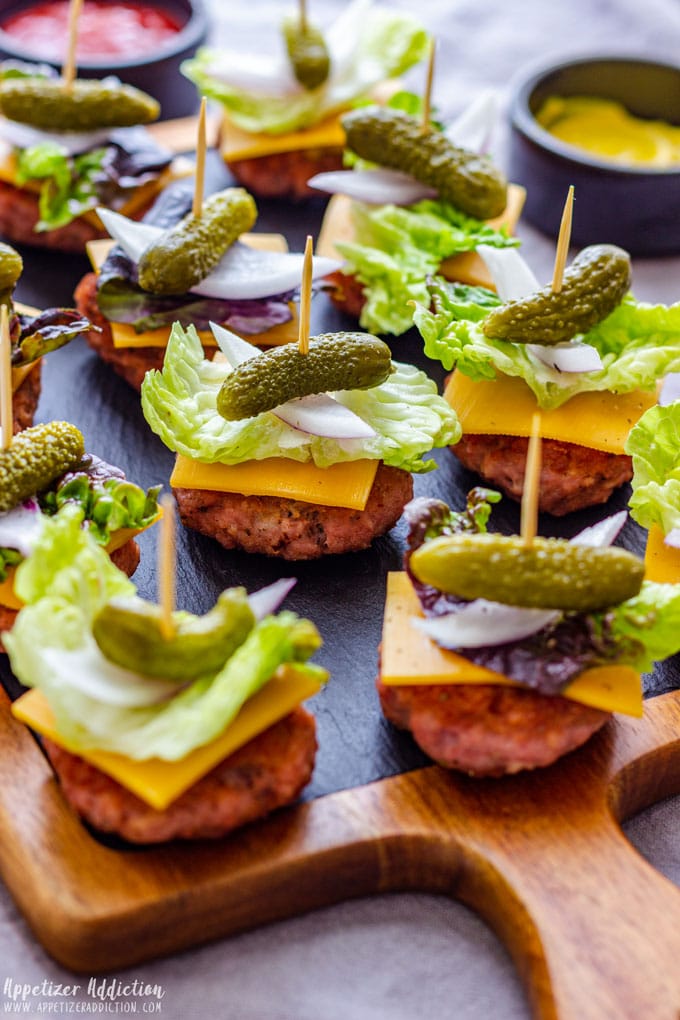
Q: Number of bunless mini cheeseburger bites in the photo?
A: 11